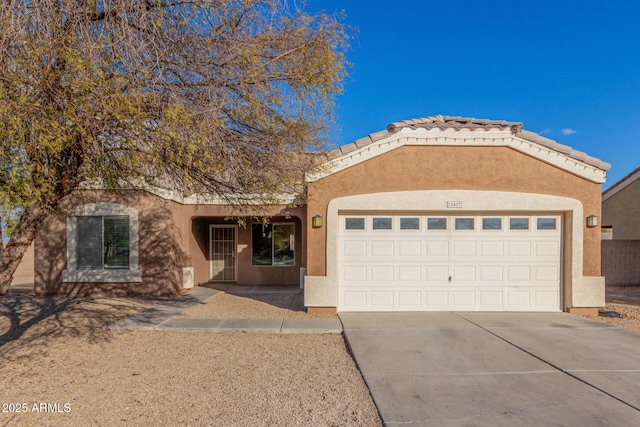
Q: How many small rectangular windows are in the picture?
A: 8